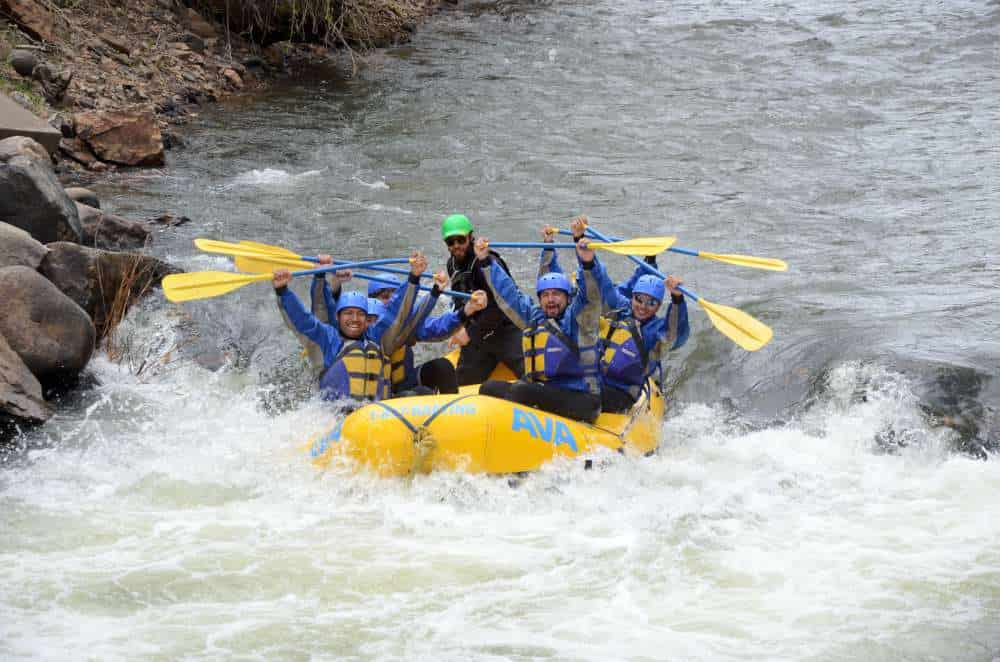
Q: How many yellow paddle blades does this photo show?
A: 6